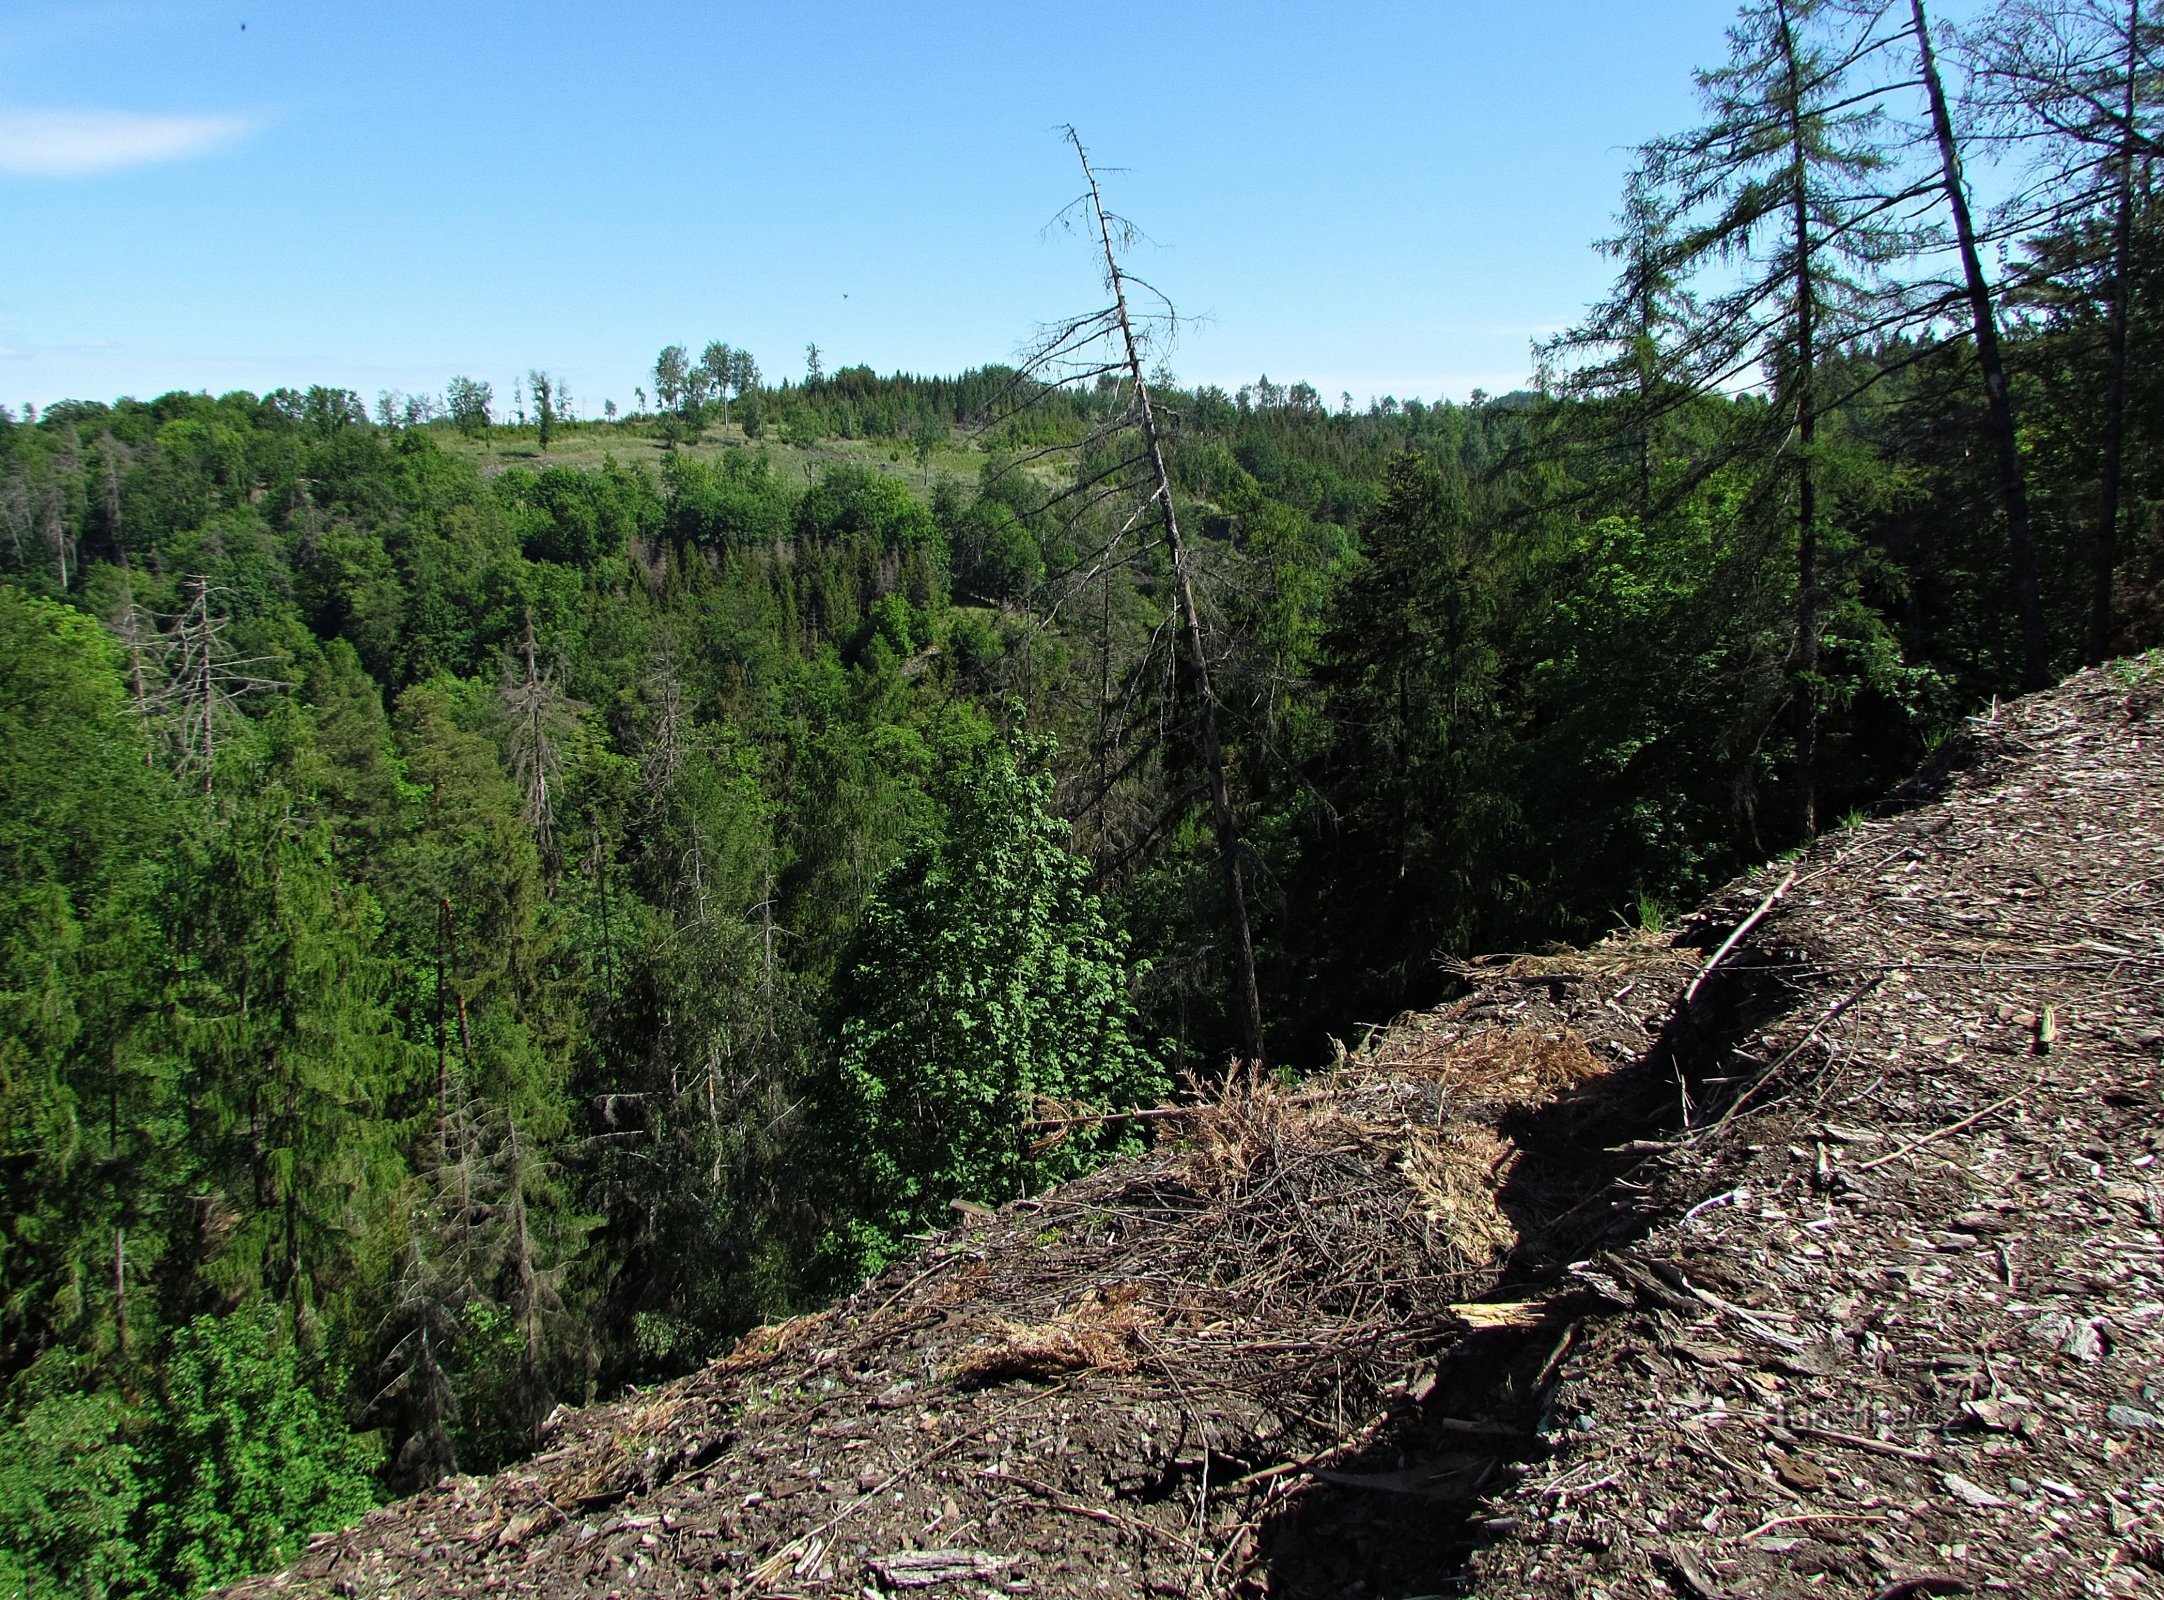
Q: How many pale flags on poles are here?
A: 0